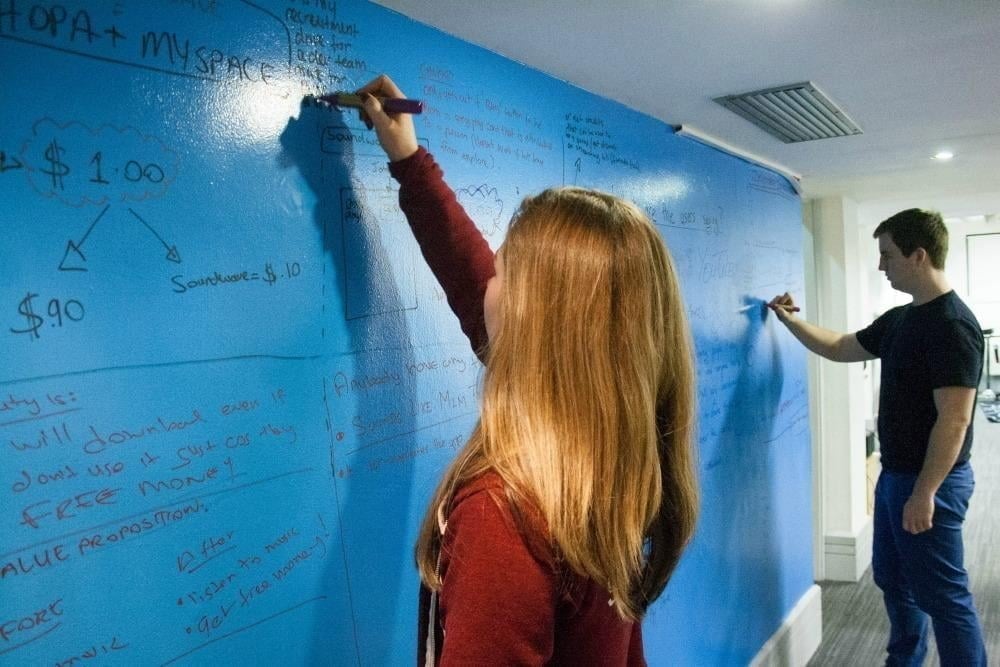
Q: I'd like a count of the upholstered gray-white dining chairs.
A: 0